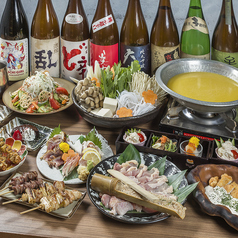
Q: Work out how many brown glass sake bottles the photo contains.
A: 6